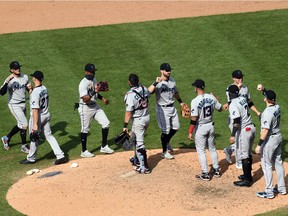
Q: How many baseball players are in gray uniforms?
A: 9